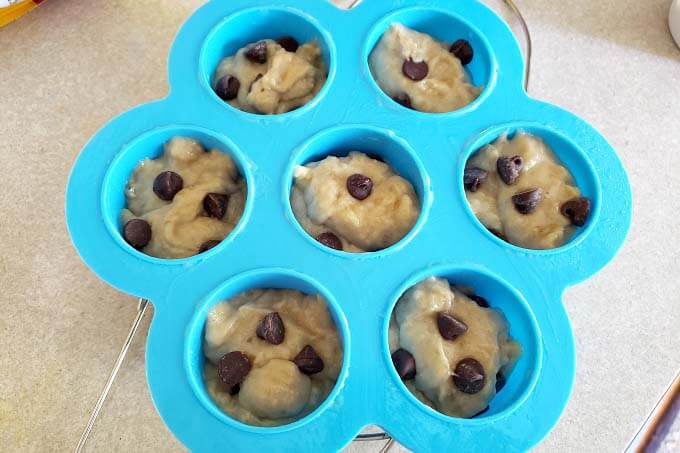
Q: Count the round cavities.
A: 7